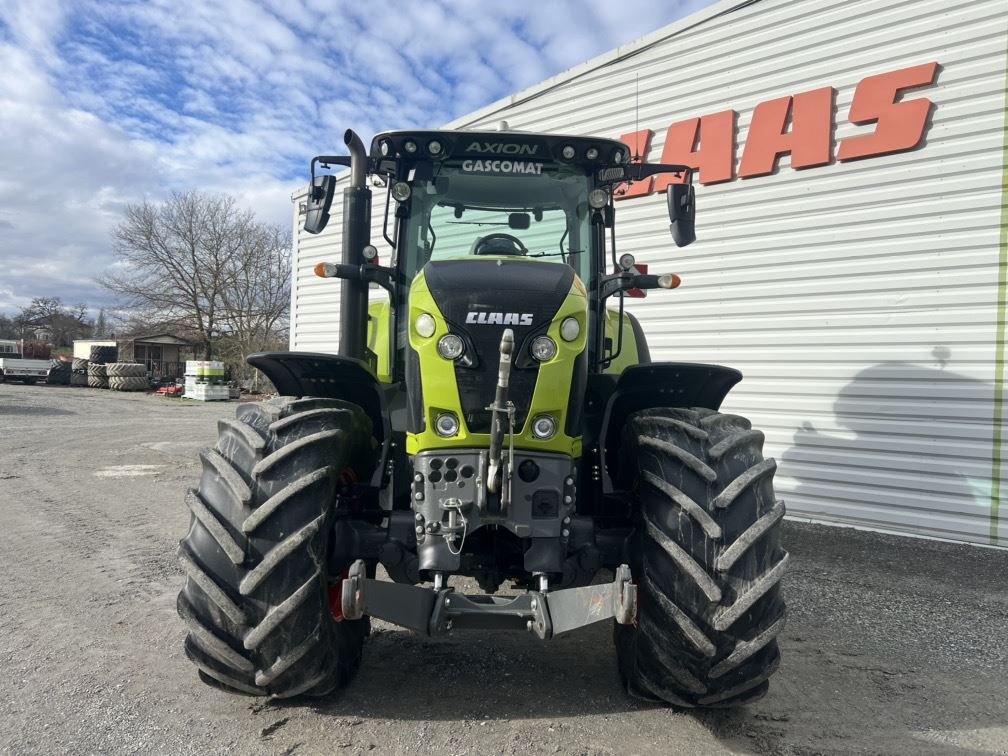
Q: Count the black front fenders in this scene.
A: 2